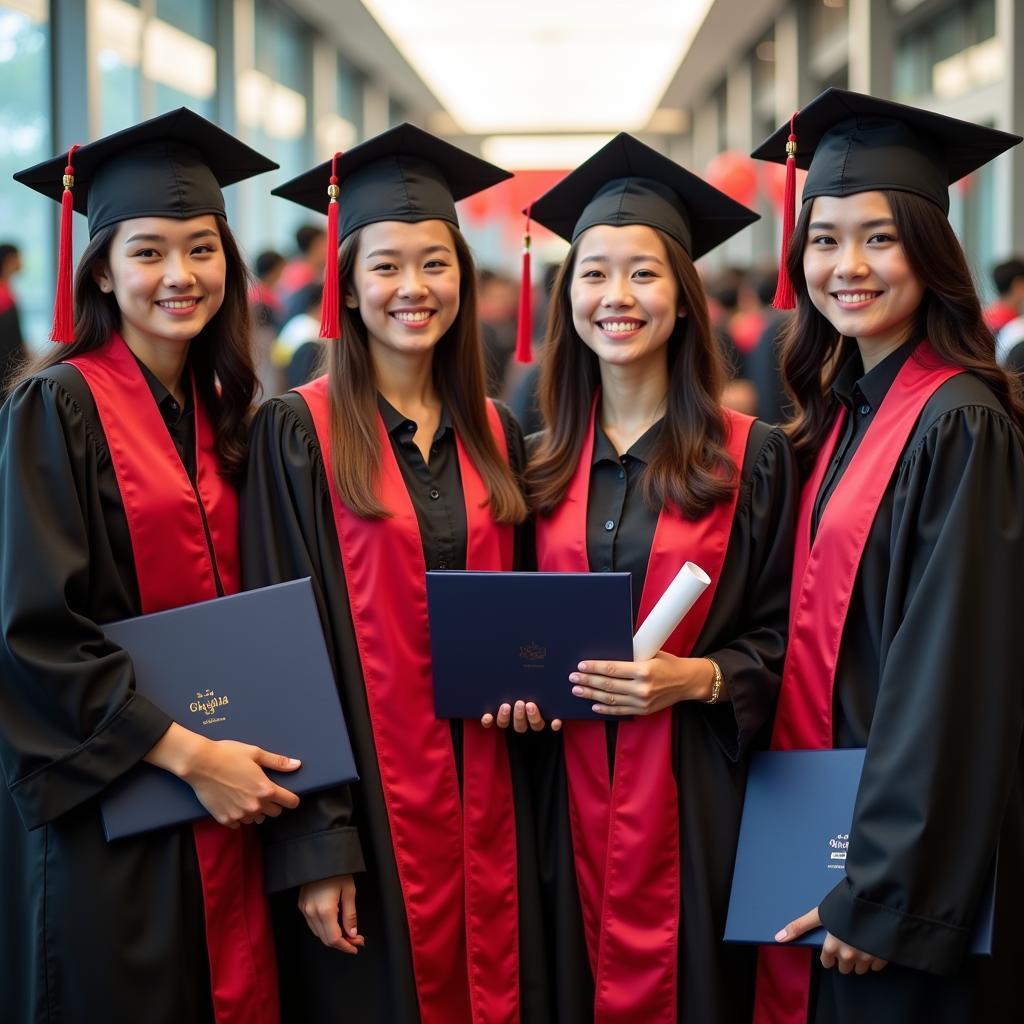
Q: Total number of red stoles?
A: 4